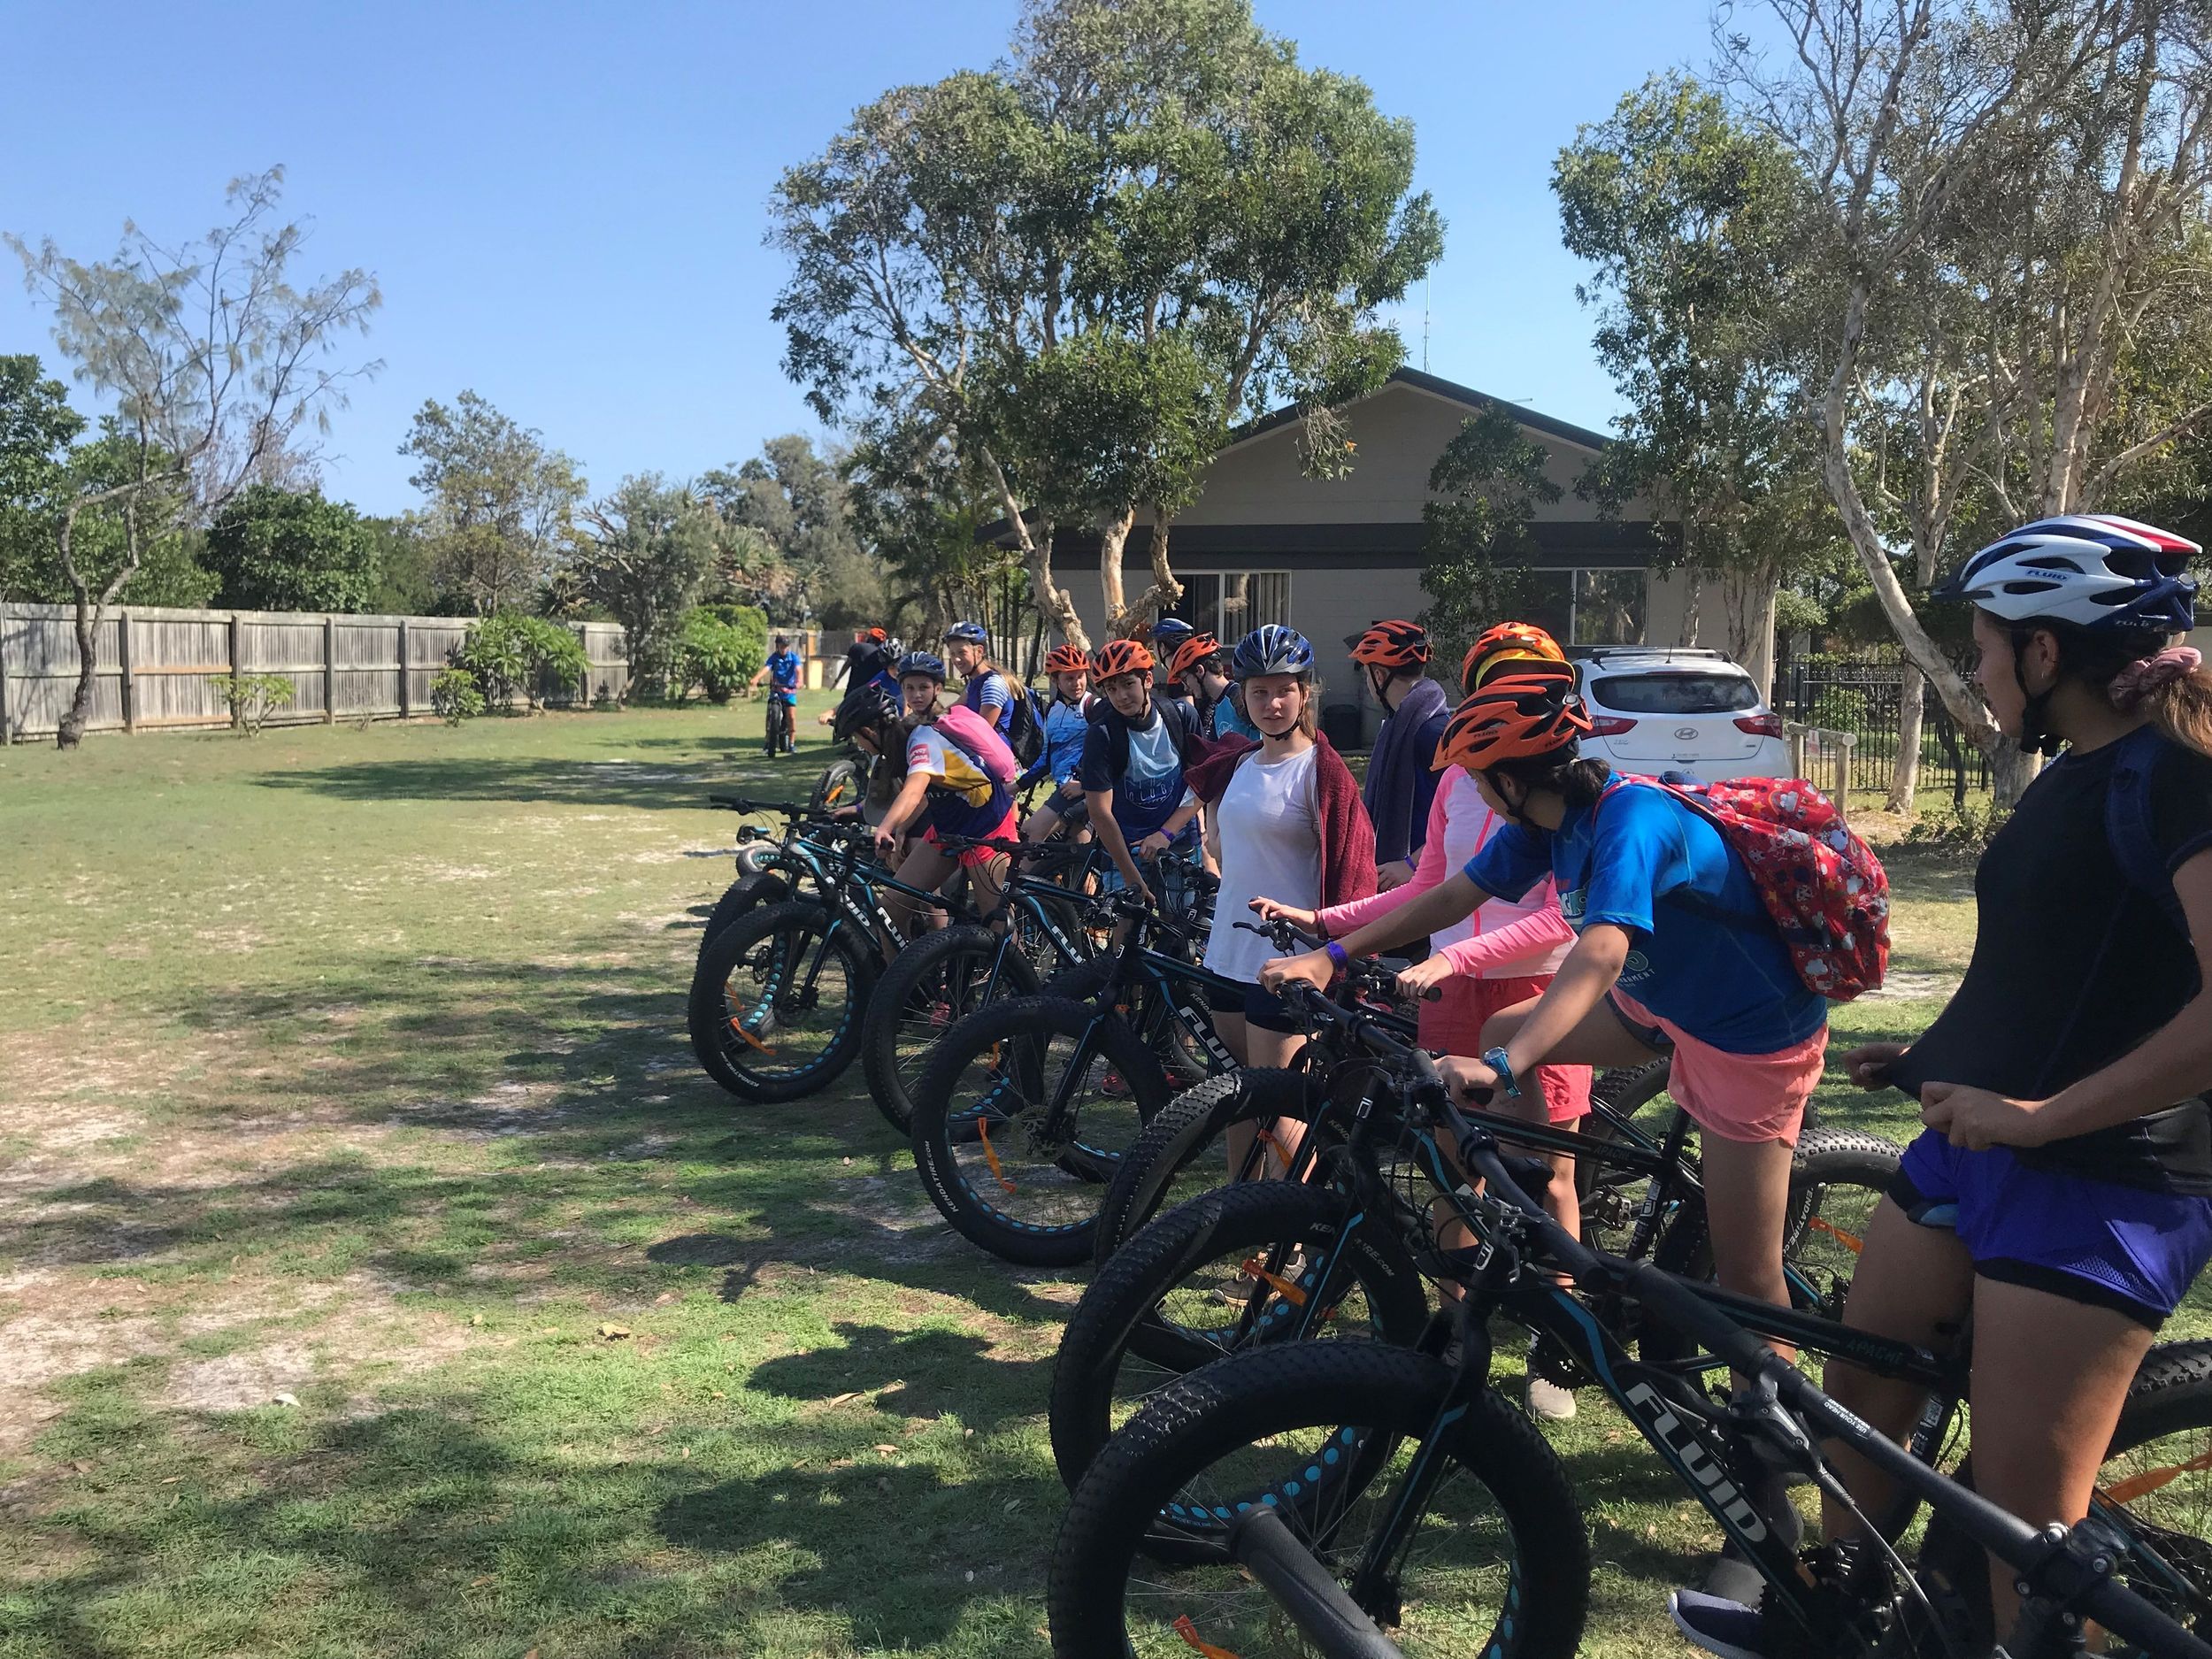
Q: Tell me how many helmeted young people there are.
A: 15